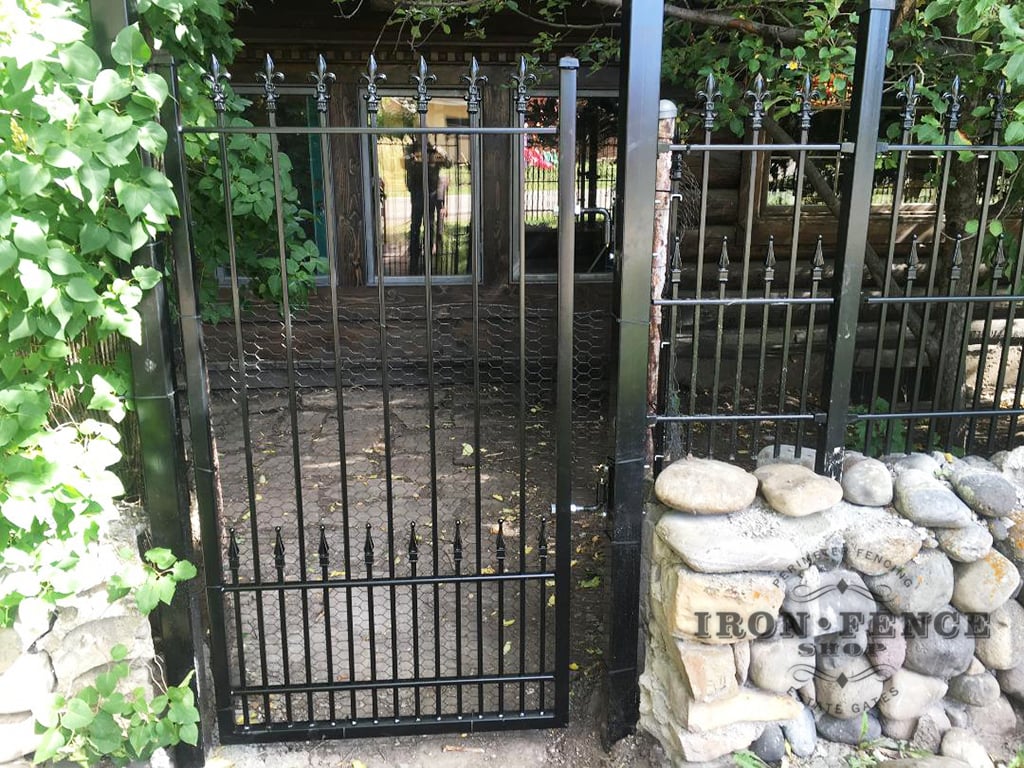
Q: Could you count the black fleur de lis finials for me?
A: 13